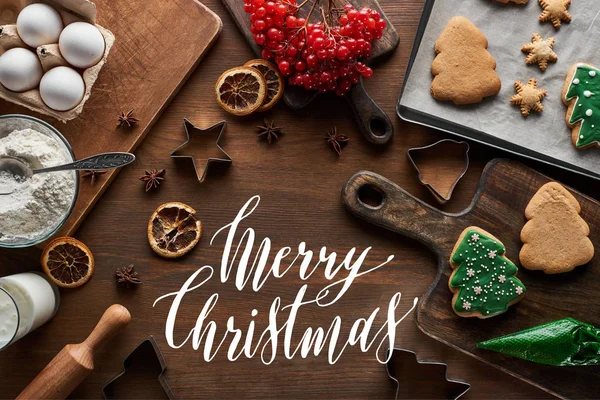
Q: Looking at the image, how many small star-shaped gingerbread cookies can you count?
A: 3